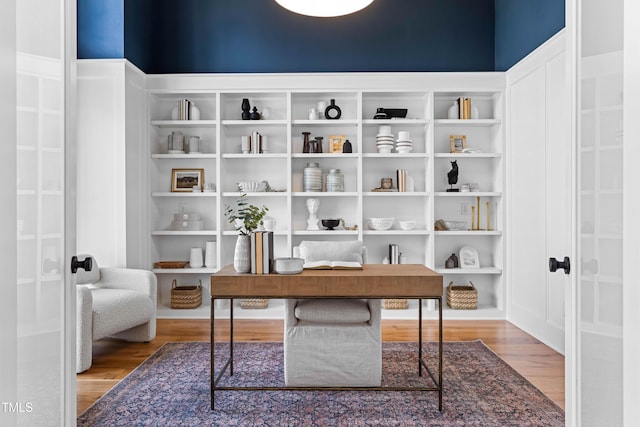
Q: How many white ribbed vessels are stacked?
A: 2